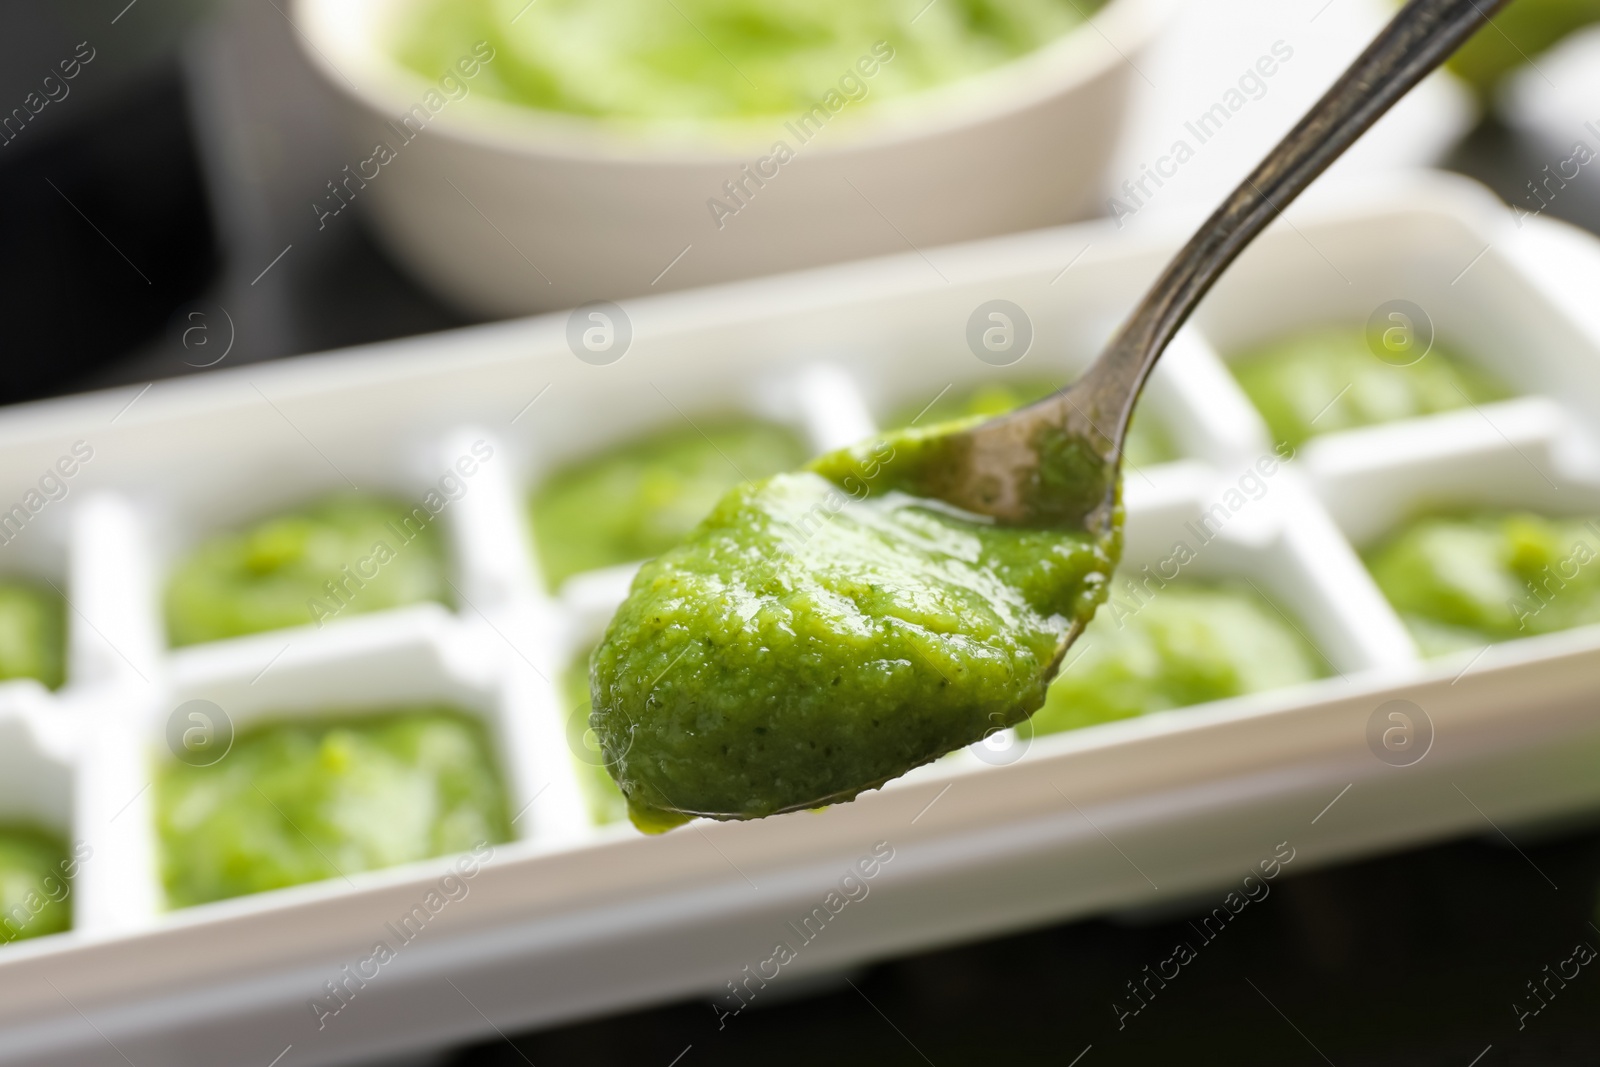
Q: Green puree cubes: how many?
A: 10